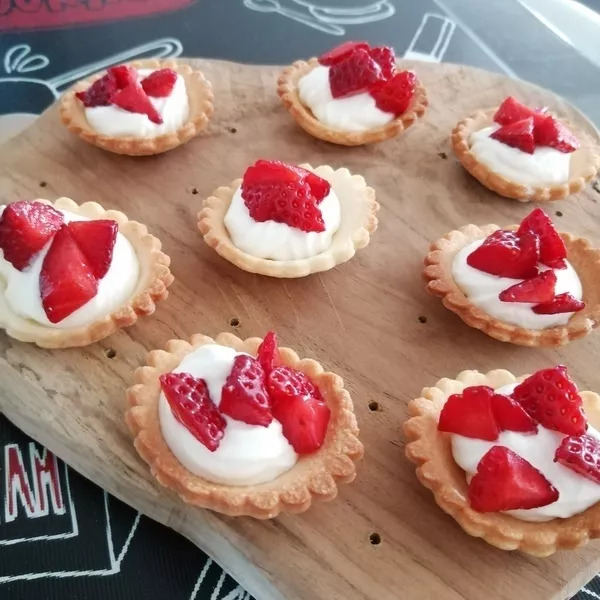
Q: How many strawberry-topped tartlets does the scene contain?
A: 8